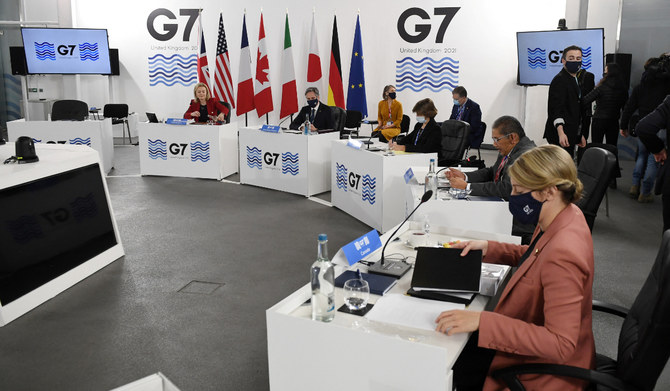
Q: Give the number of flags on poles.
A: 8